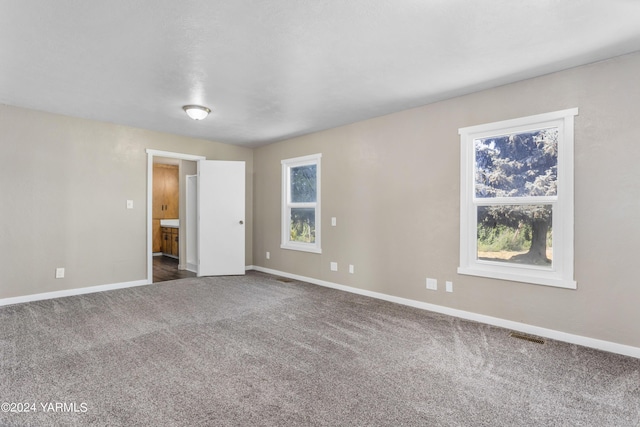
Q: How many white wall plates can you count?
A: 8